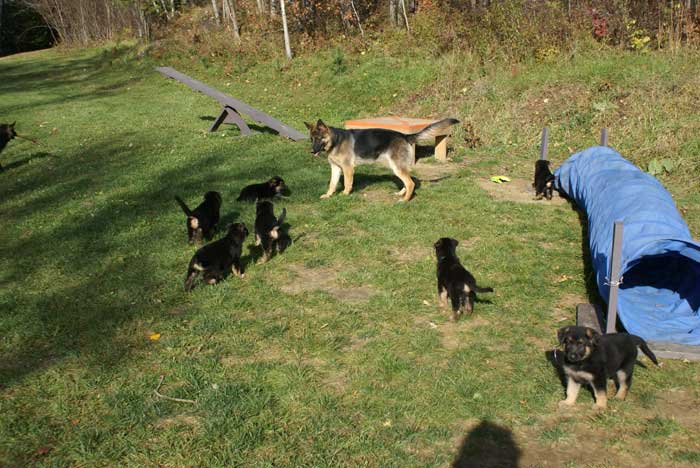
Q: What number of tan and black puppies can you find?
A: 7